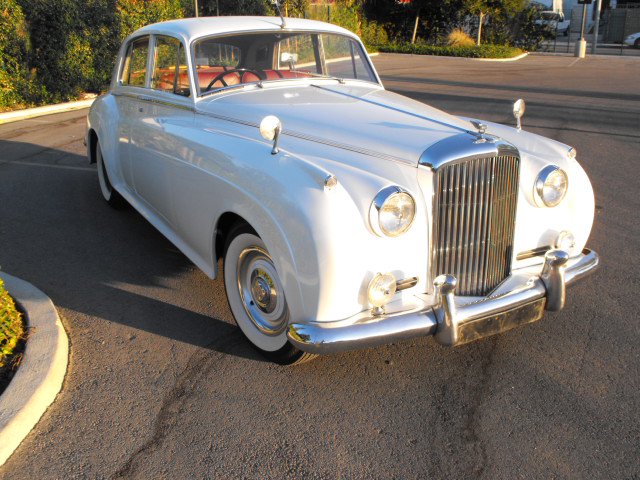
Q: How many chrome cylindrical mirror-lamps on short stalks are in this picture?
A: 2